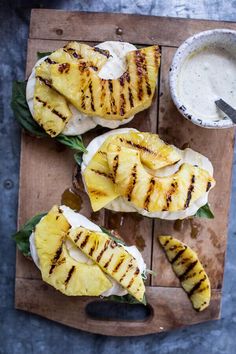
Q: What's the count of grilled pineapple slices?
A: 7